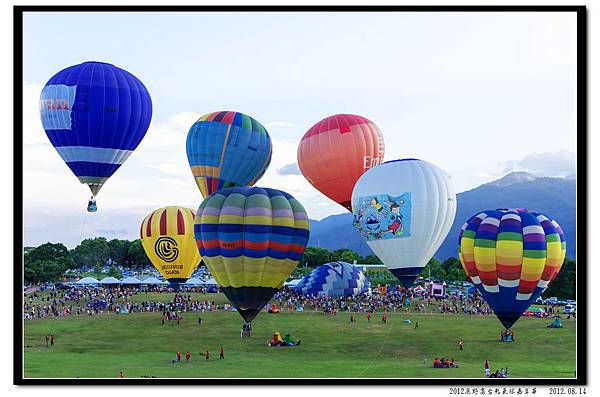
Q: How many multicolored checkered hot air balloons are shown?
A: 1